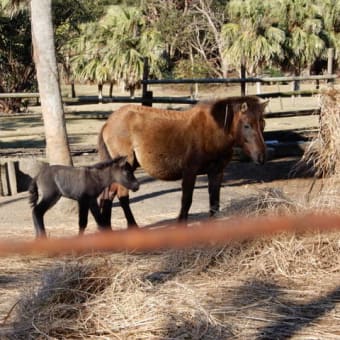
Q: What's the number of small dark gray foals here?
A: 1